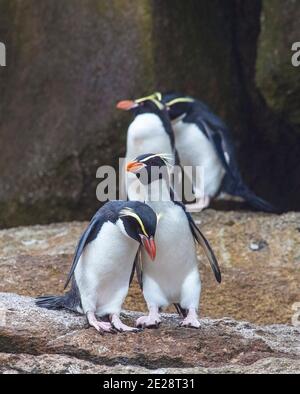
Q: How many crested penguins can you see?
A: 4